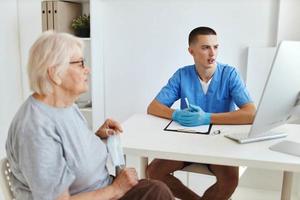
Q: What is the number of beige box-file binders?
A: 3